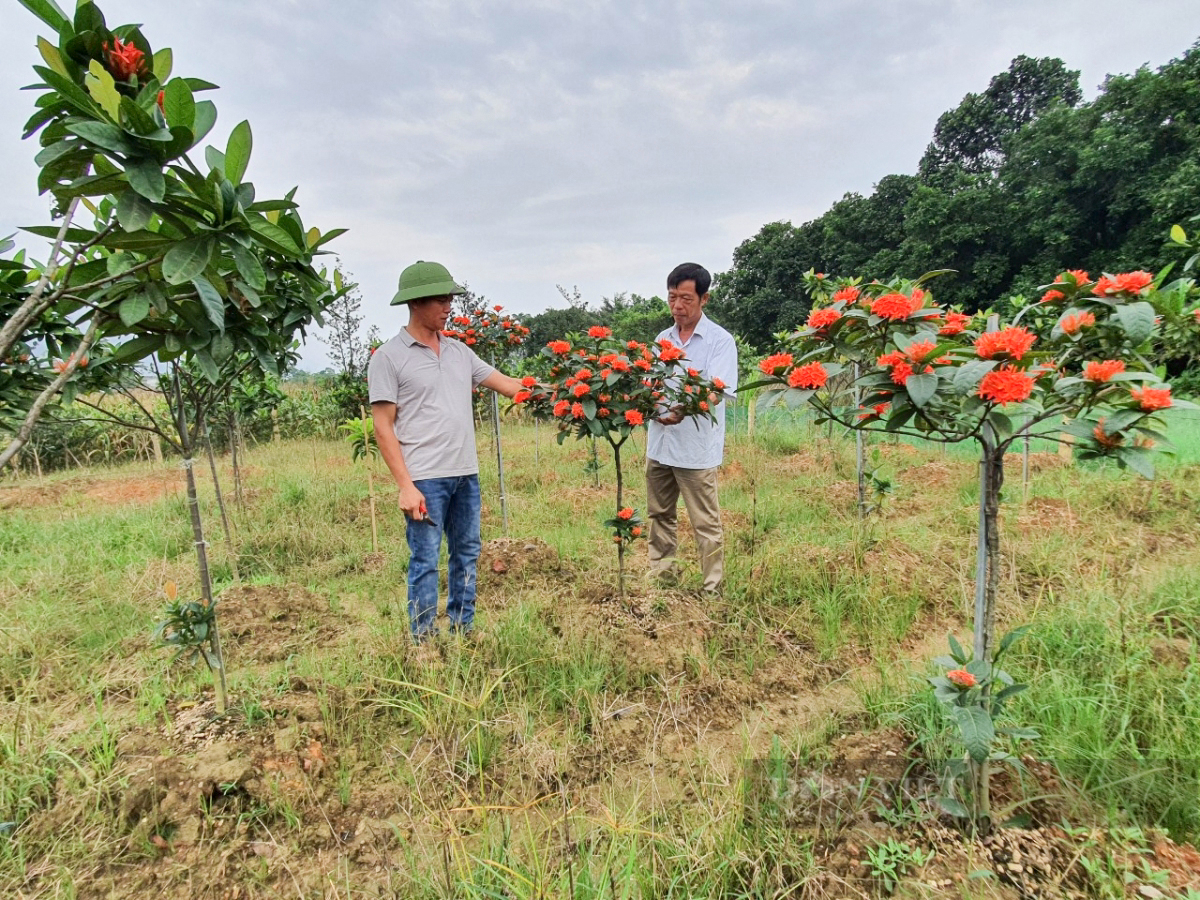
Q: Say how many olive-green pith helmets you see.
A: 1